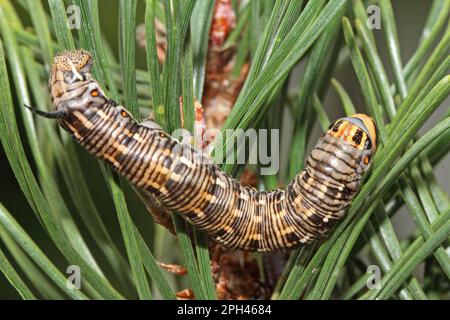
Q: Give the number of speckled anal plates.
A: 1